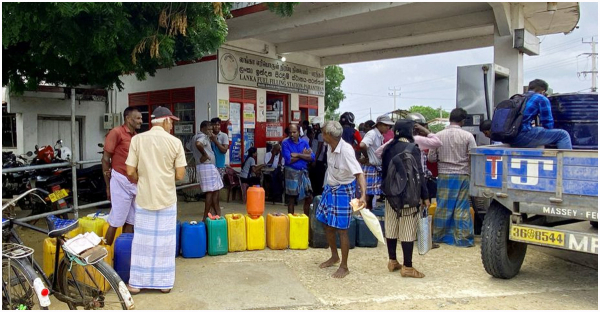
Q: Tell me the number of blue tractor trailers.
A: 1